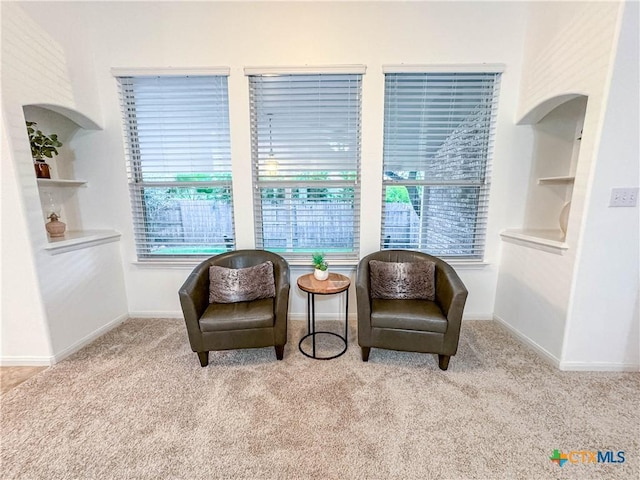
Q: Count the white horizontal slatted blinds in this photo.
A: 3